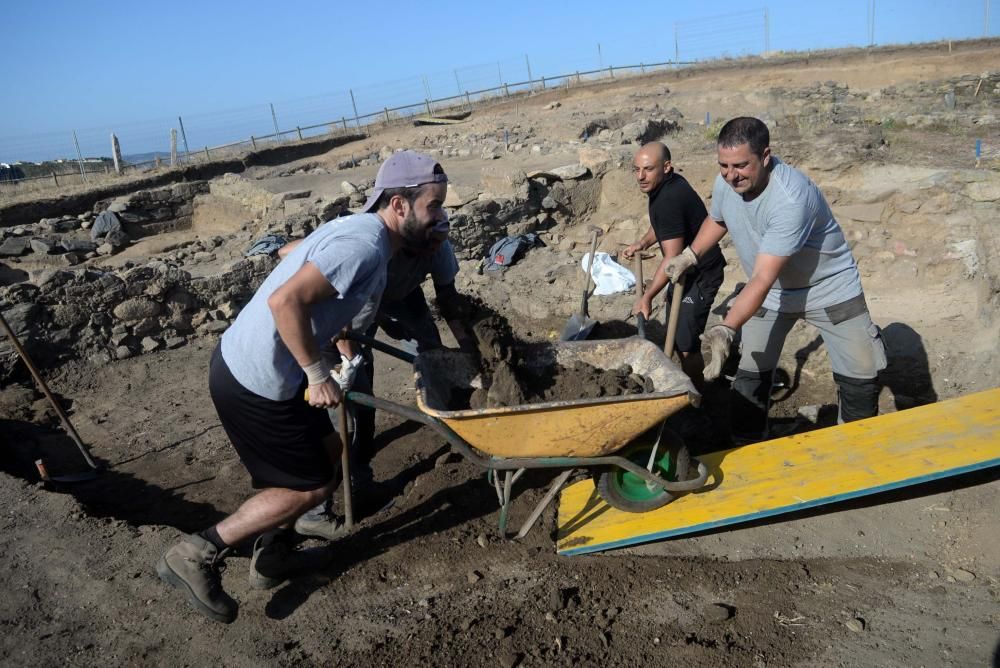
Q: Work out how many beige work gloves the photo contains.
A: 2